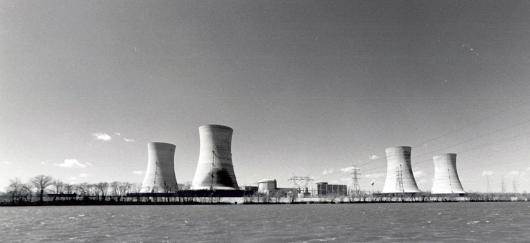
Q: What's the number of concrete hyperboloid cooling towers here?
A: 4